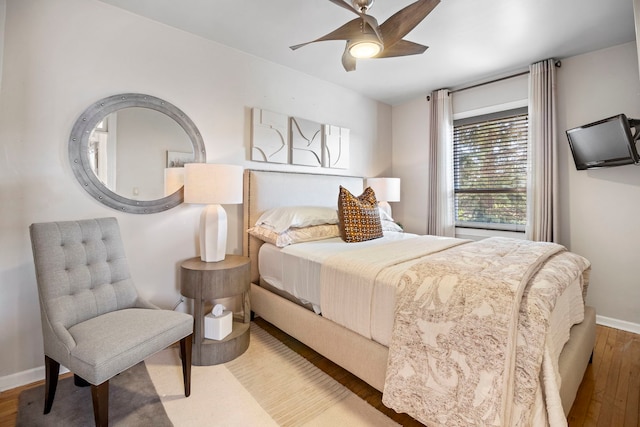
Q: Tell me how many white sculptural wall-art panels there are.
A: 3